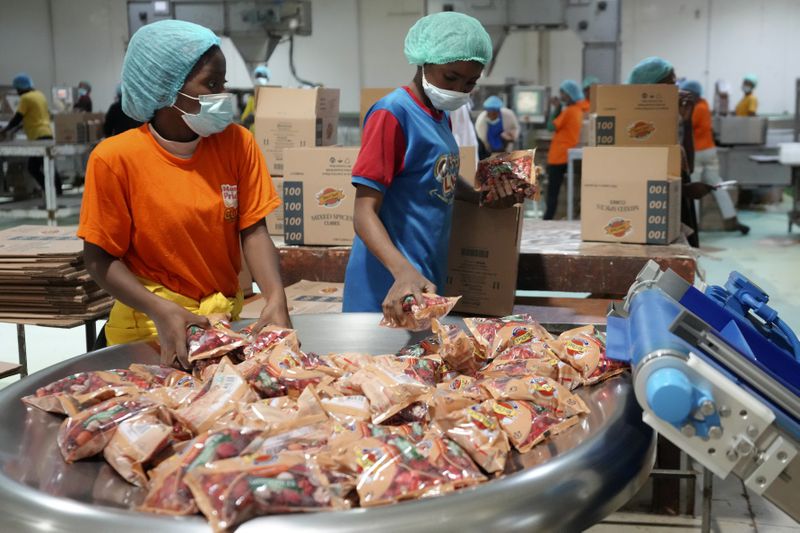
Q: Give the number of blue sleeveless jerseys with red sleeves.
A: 1